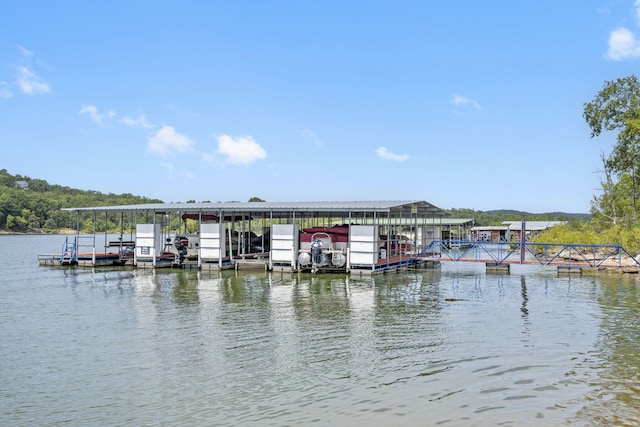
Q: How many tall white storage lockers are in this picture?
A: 4